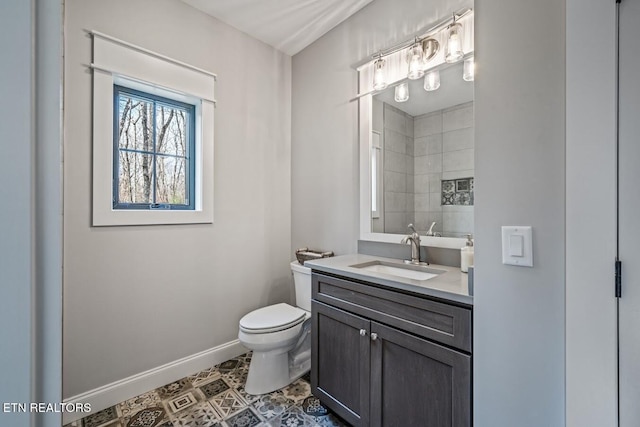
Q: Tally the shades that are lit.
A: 3